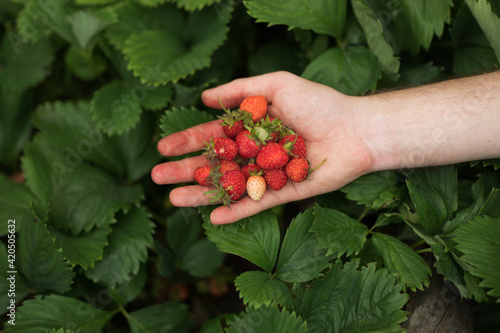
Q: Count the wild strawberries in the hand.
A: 14